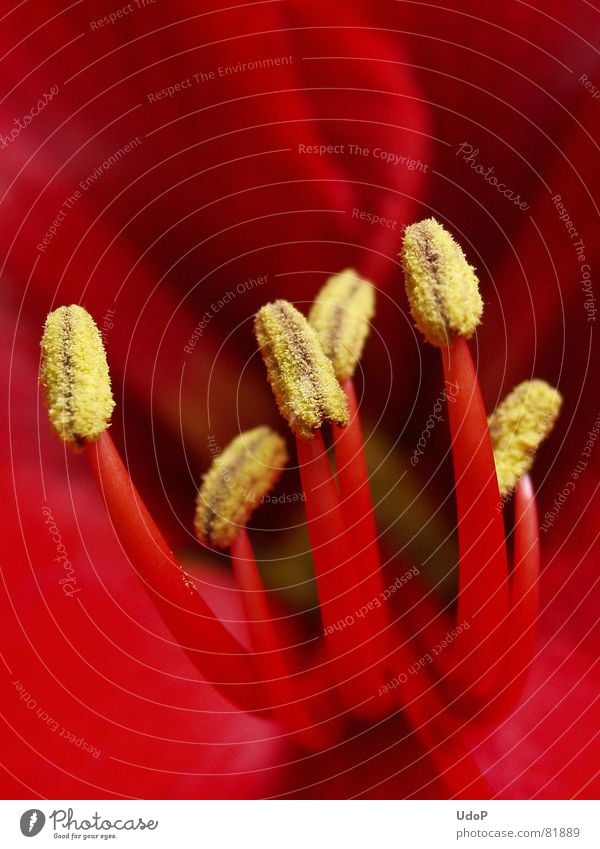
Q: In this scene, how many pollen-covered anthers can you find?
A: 6